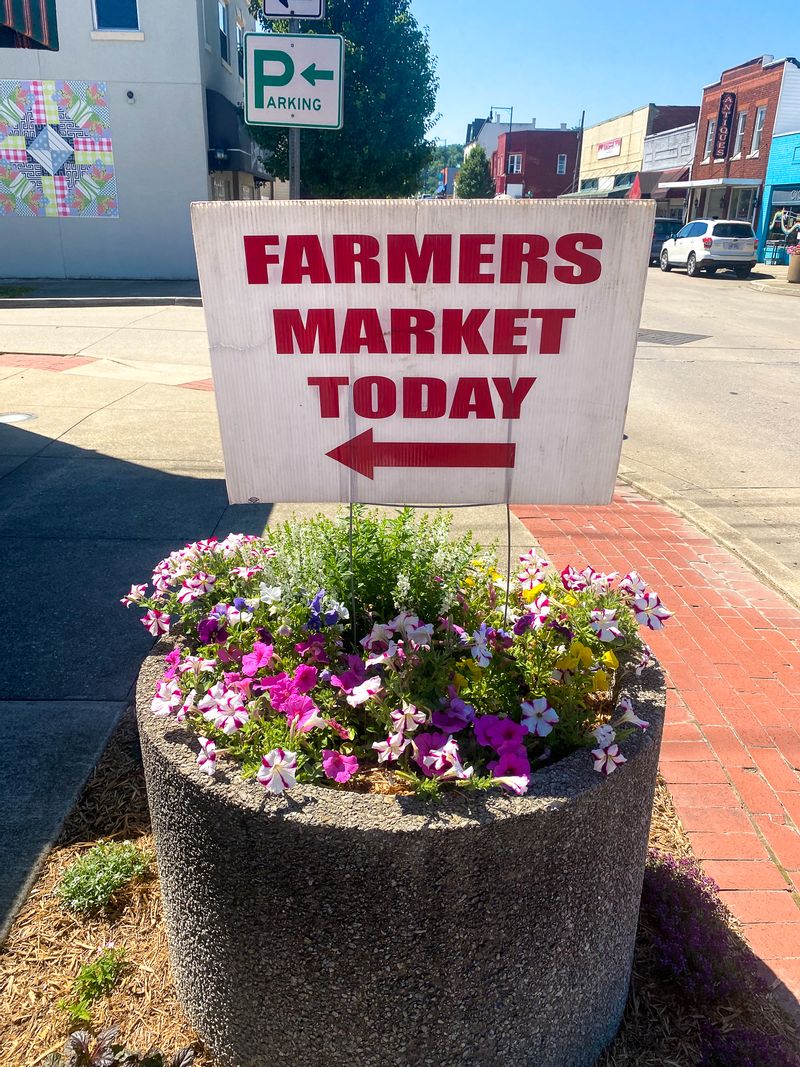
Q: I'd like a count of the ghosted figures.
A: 0